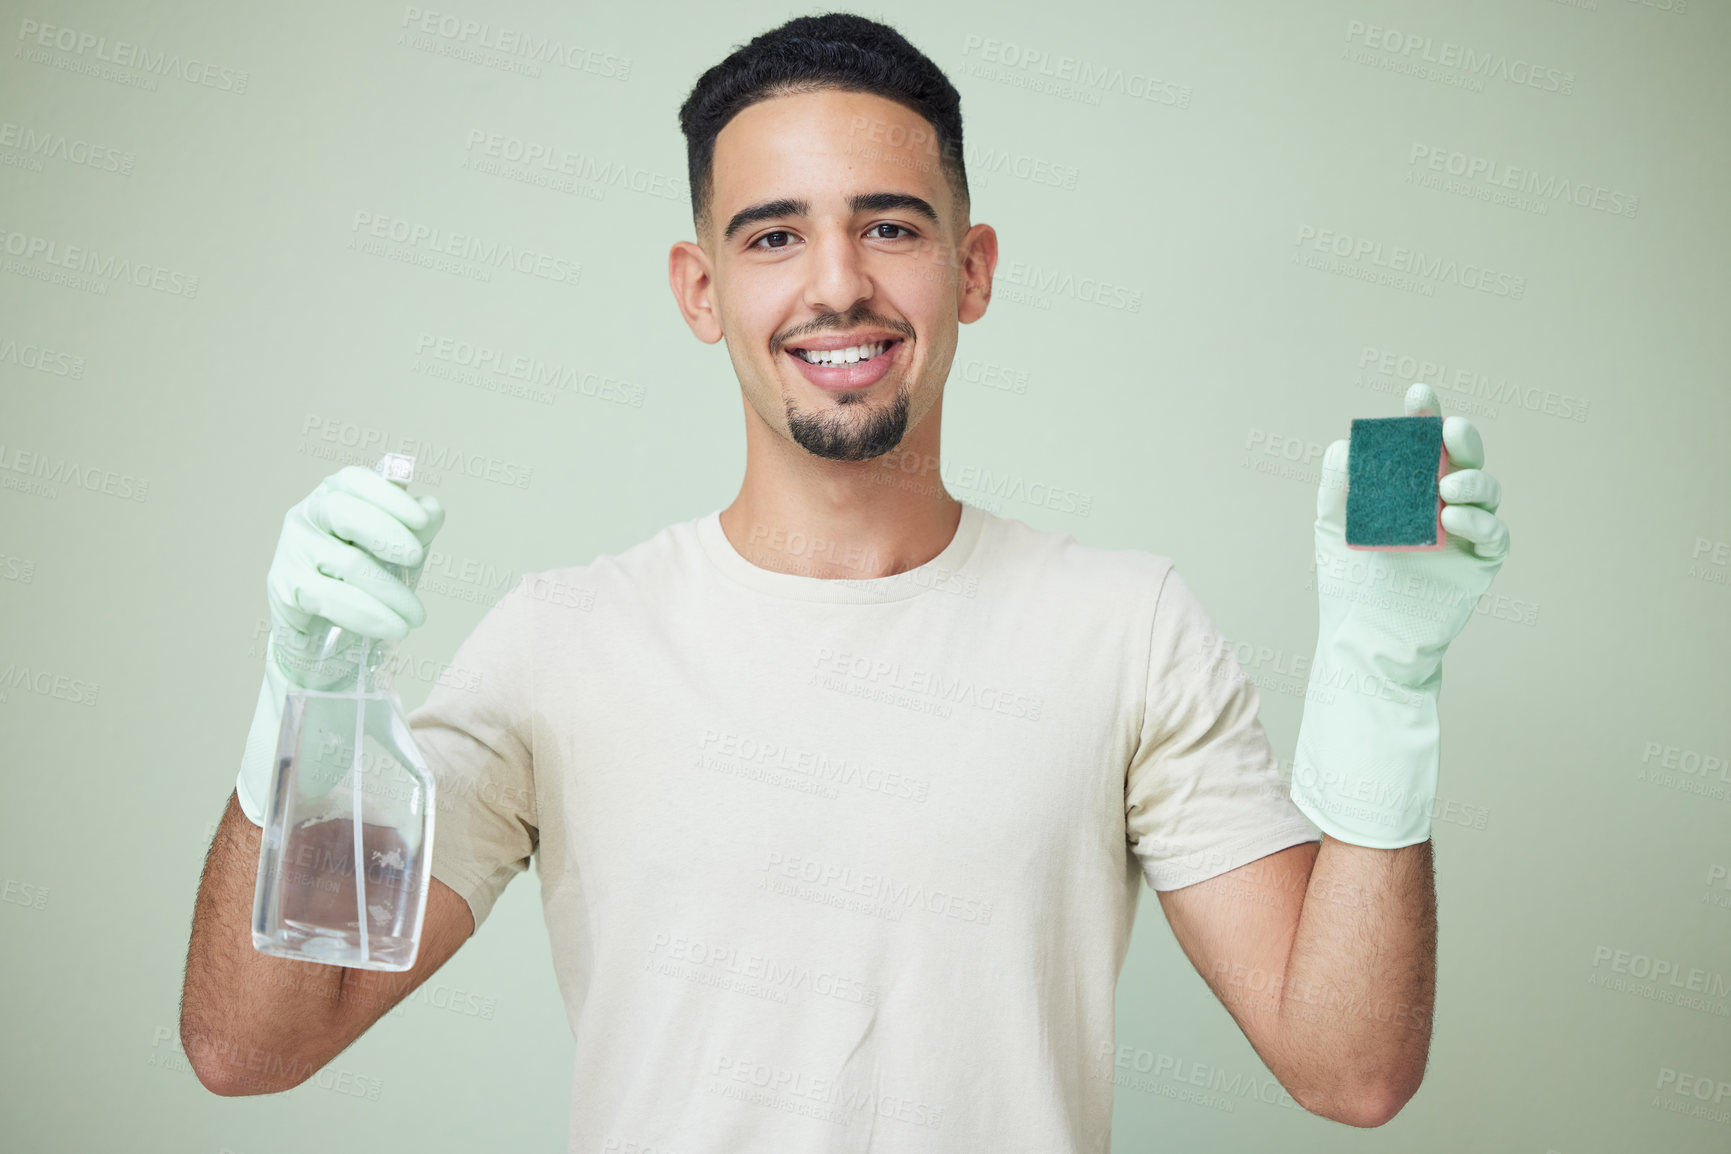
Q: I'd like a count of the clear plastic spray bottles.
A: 1